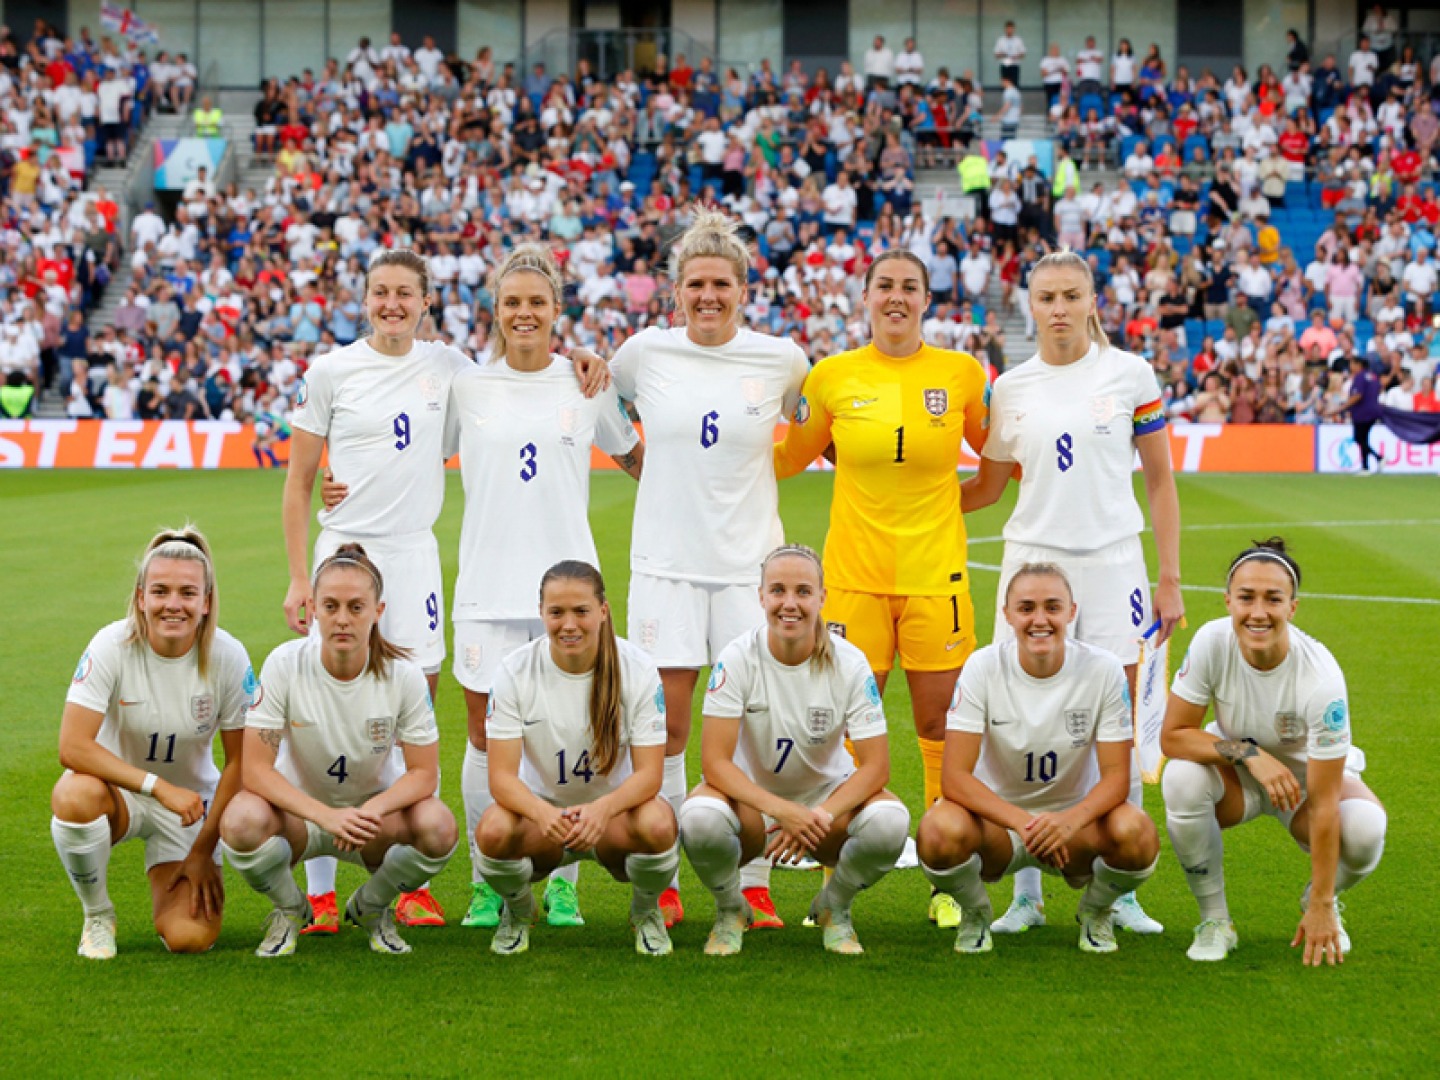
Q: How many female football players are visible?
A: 11